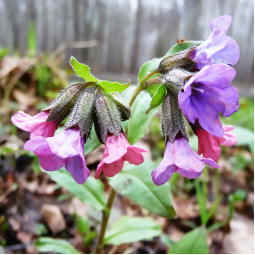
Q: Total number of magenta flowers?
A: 3